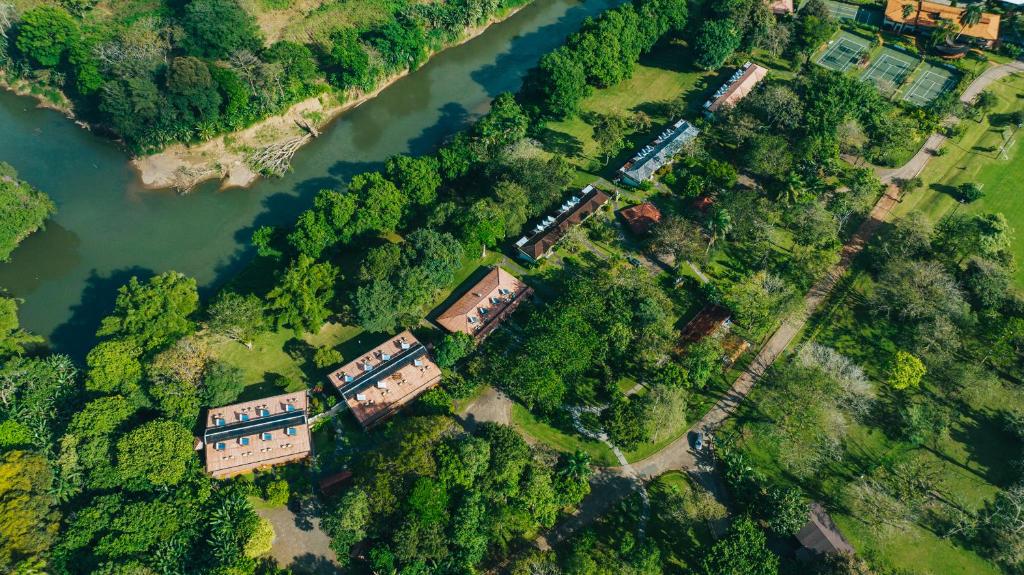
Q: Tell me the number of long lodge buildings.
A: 6